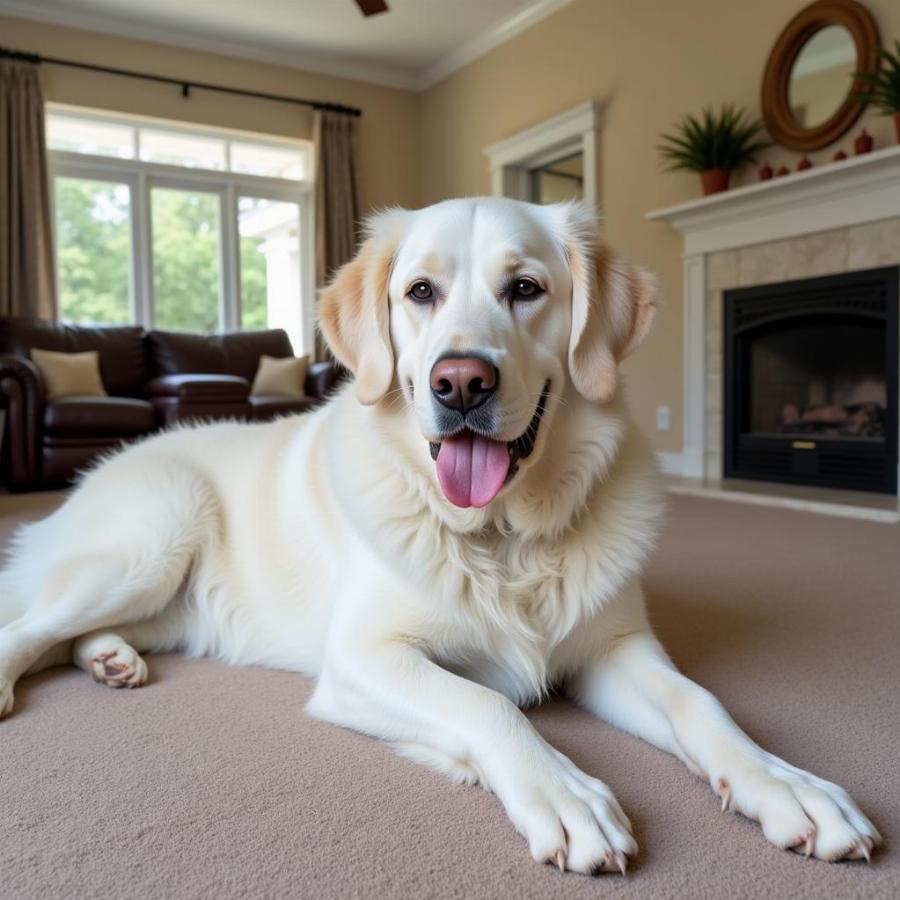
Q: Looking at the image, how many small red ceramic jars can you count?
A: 5